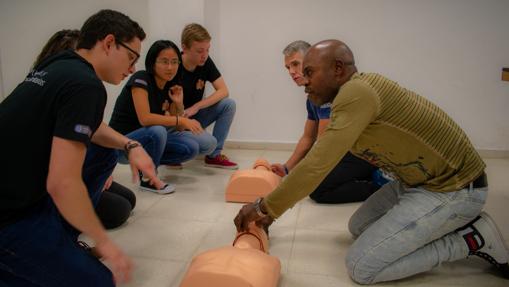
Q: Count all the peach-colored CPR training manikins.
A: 2